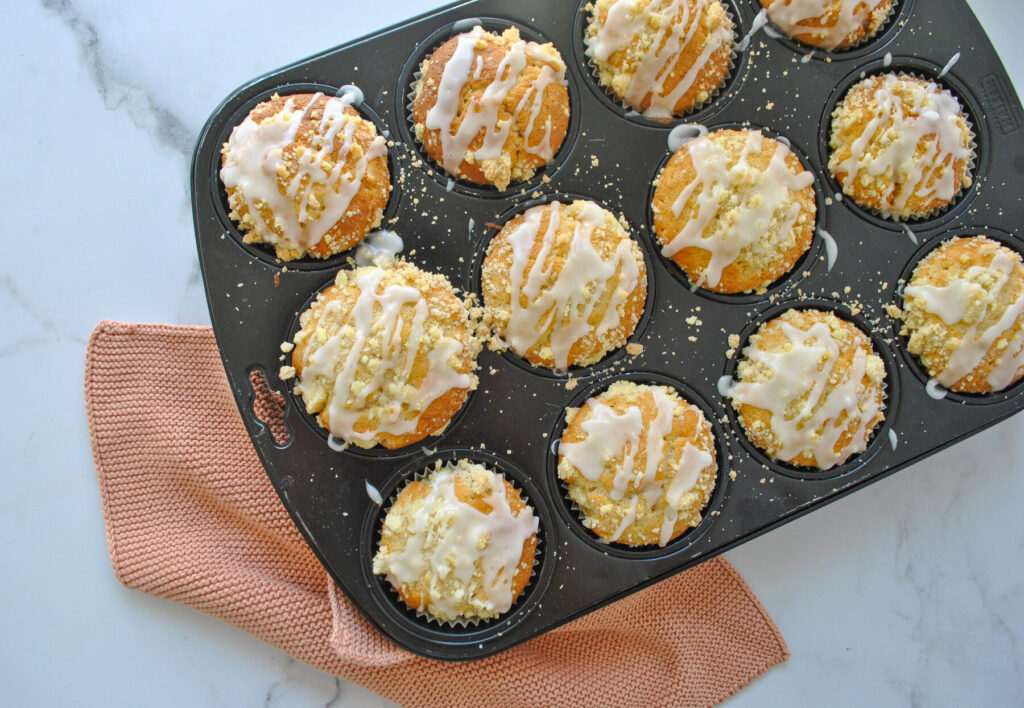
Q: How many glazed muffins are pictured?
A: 12